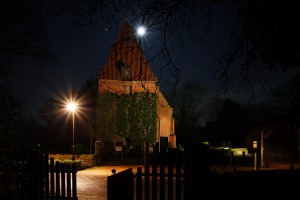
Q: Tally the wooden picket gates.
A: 2